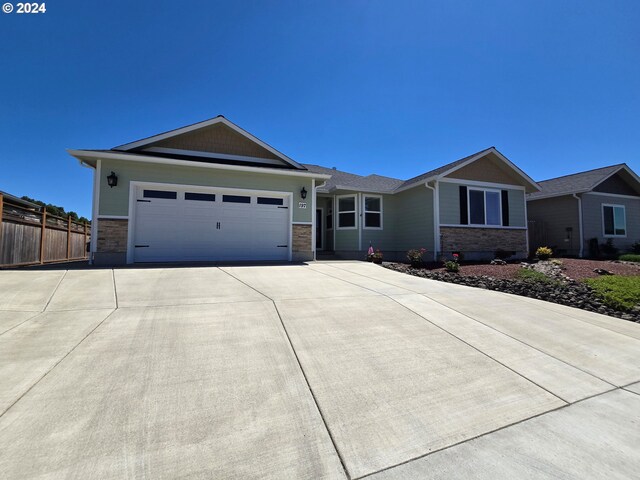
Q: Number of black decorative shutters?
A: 2